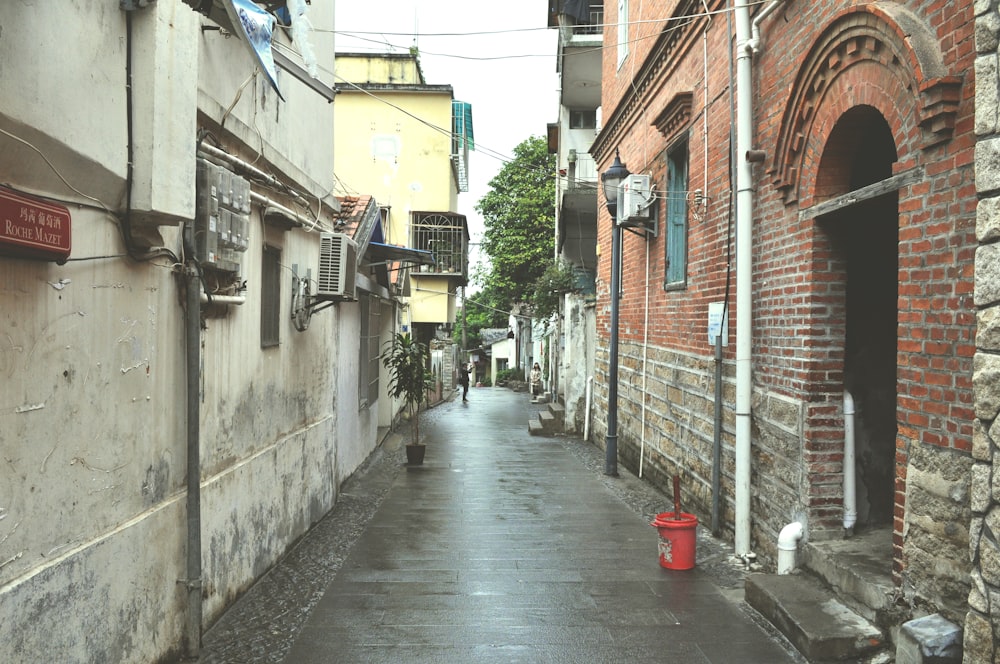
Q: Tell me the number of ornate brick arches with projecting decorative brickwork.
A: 1